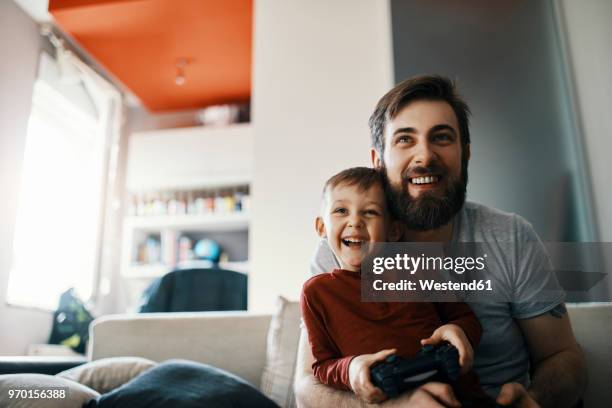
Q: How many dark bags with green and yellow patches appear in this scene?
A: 1